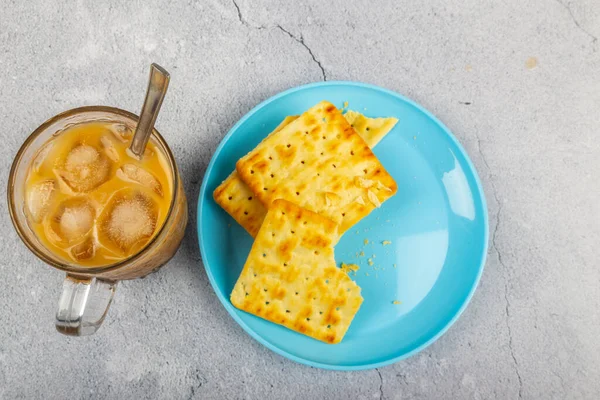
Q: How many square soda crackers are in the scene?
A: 3